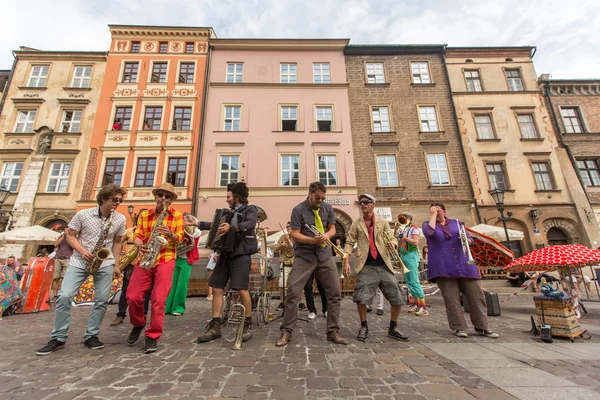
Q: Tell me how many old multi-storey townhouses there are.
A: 6